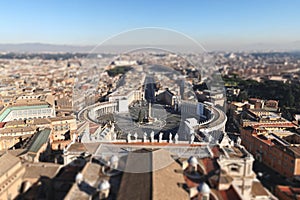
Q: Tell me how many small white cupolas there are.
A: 5